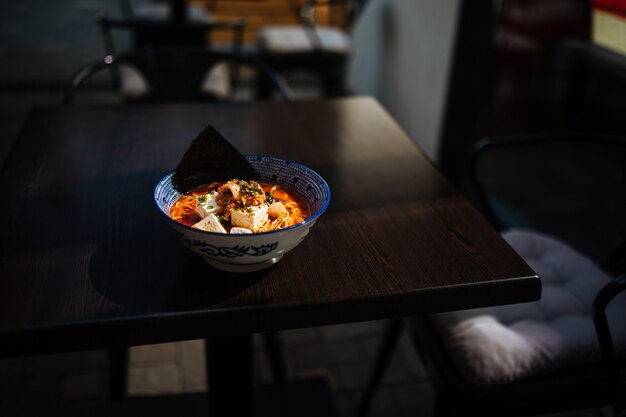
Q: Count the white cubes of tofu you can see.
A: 4